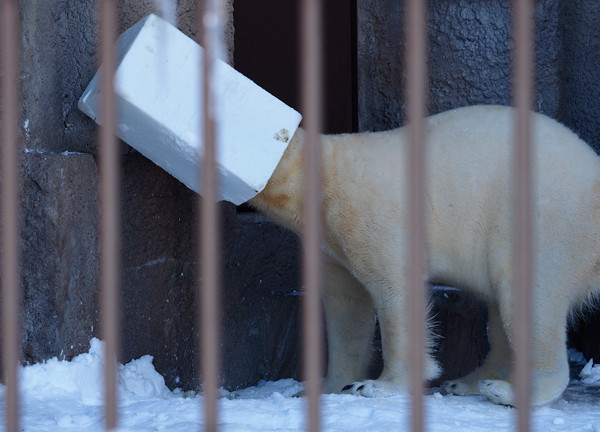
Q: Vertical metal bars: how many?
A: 6